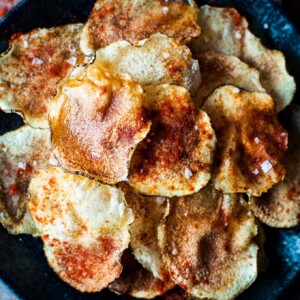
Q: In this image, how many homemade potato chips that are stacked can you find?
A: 14